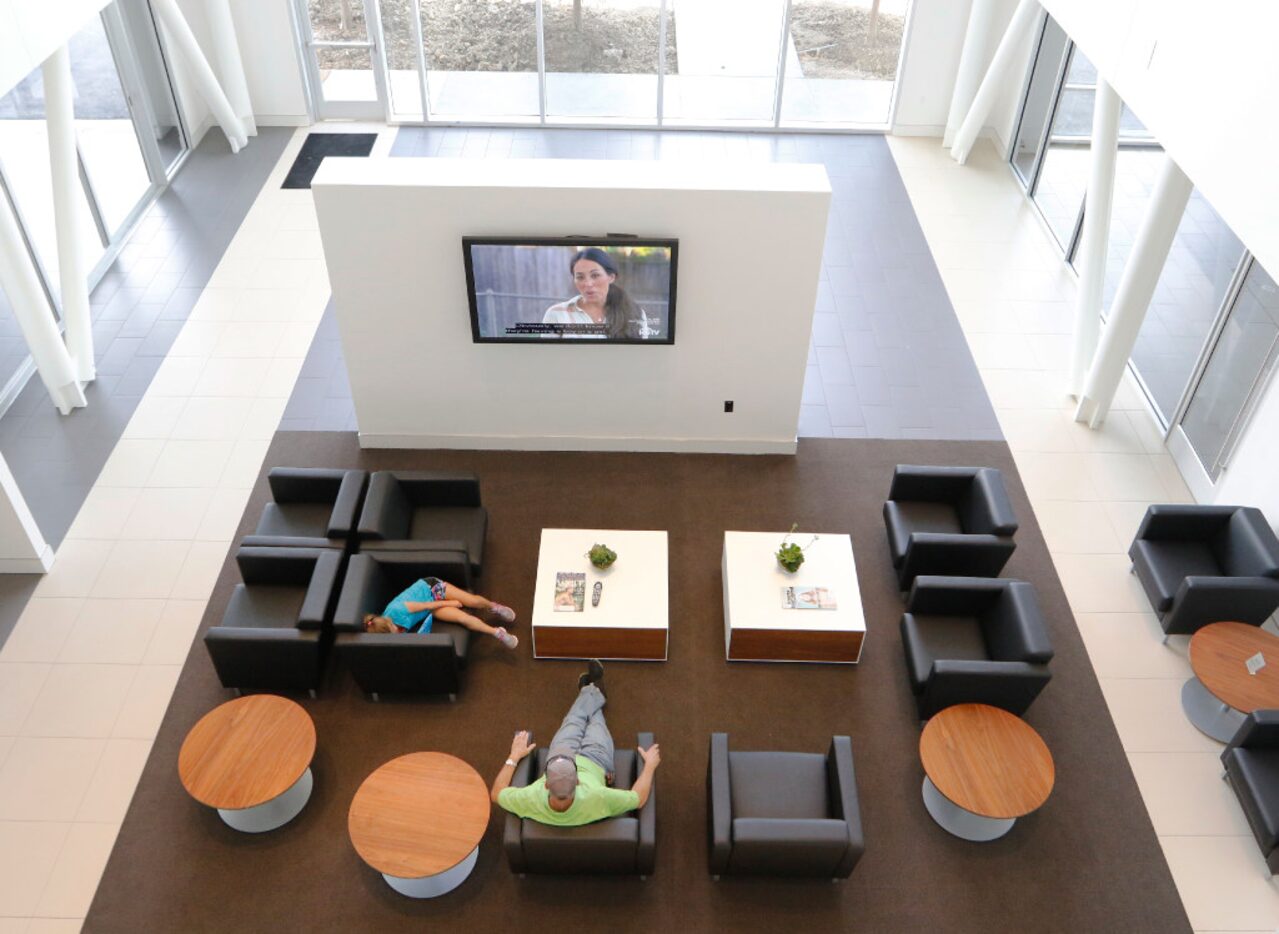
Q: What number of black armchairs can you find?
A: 10